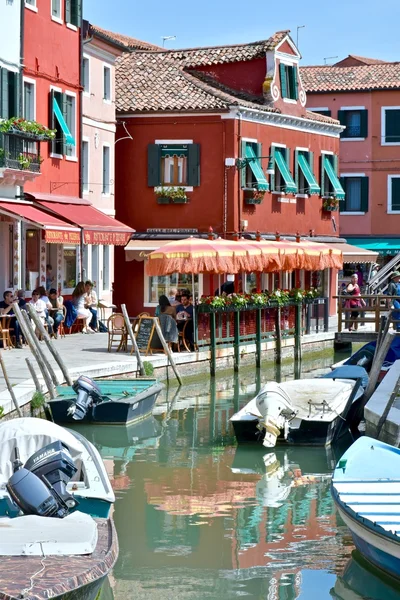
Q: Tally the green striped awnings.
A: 5